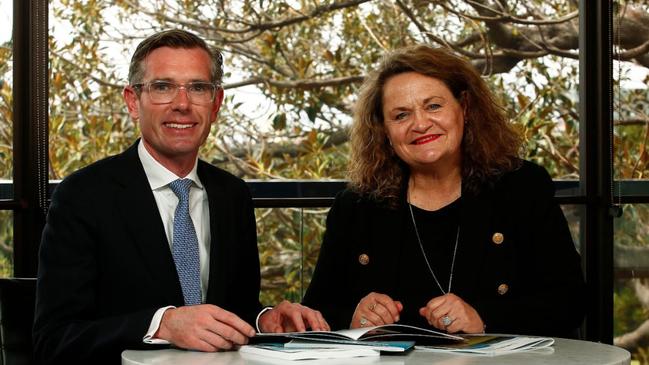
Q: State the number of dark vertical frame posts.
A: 2